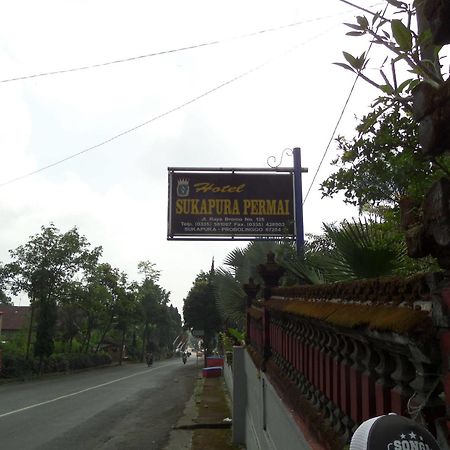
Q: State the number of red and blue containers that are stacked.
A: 2